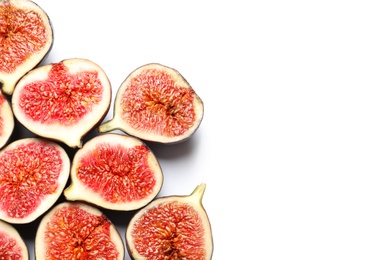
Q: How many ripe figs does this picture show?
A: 9